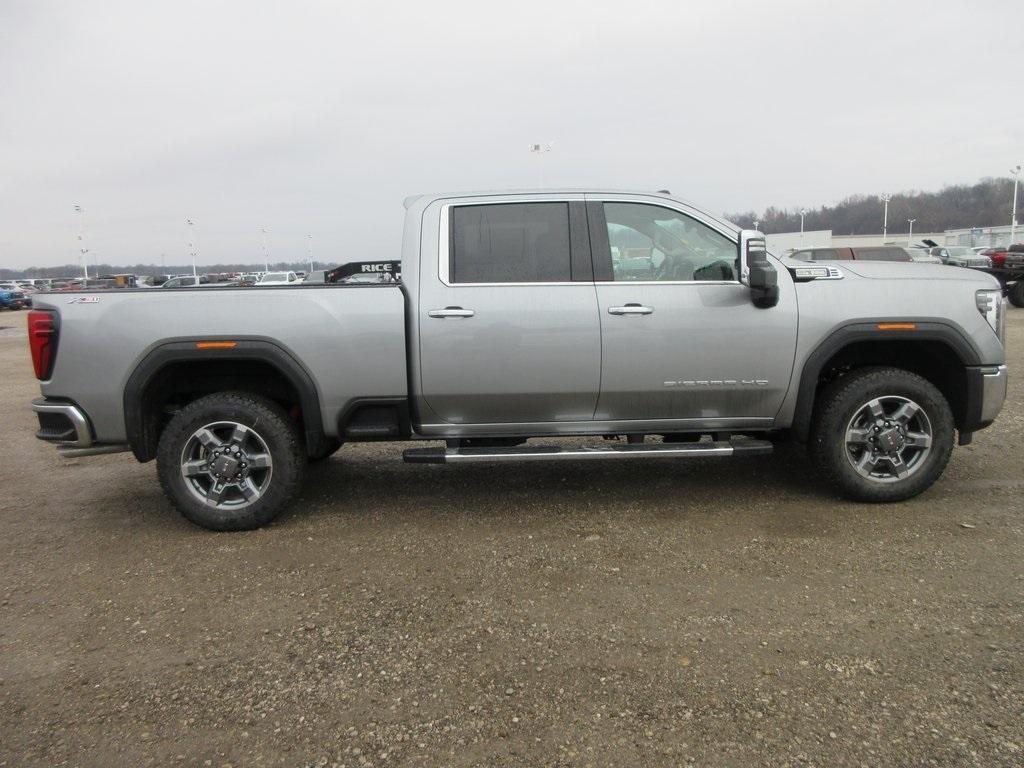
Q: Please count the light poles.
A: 10